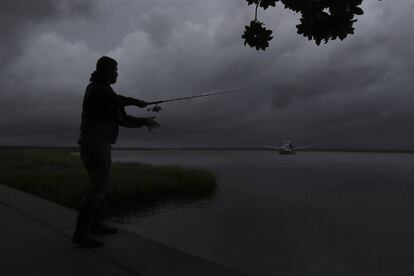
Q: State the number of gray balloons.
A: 0